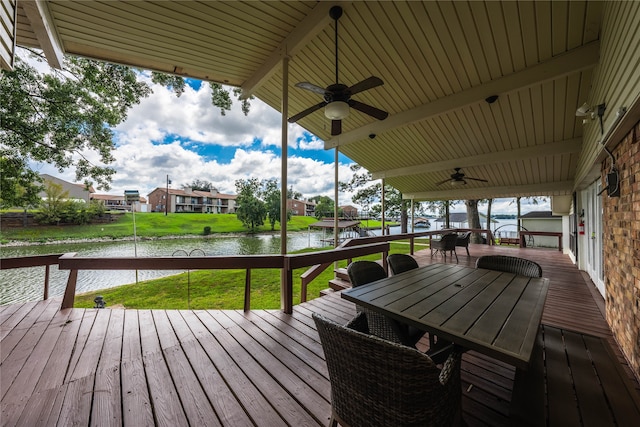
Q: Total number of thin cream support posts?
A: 4